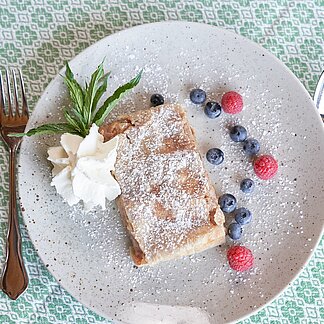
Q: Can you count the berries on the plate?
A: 13